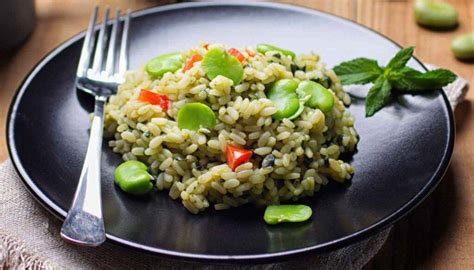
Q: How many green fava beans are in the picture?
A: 10